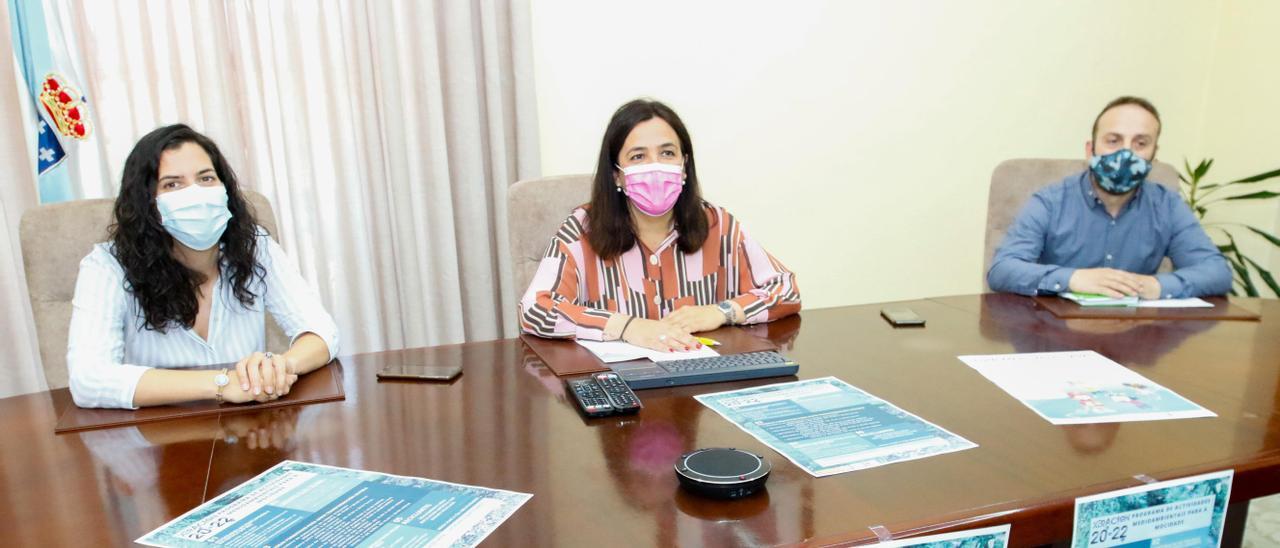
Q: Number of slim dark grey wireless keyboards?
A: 1